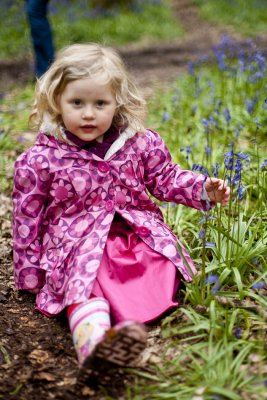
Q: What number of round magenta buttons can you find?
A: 3